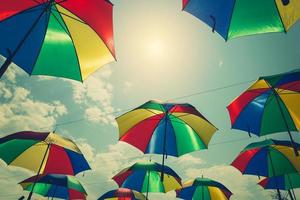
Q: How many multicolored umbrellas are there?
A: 11